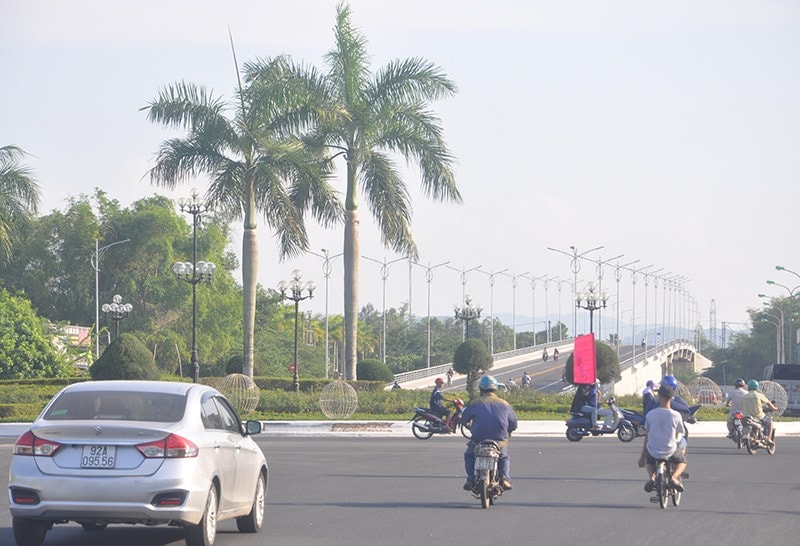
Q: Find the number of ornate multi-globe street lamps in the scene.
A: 5